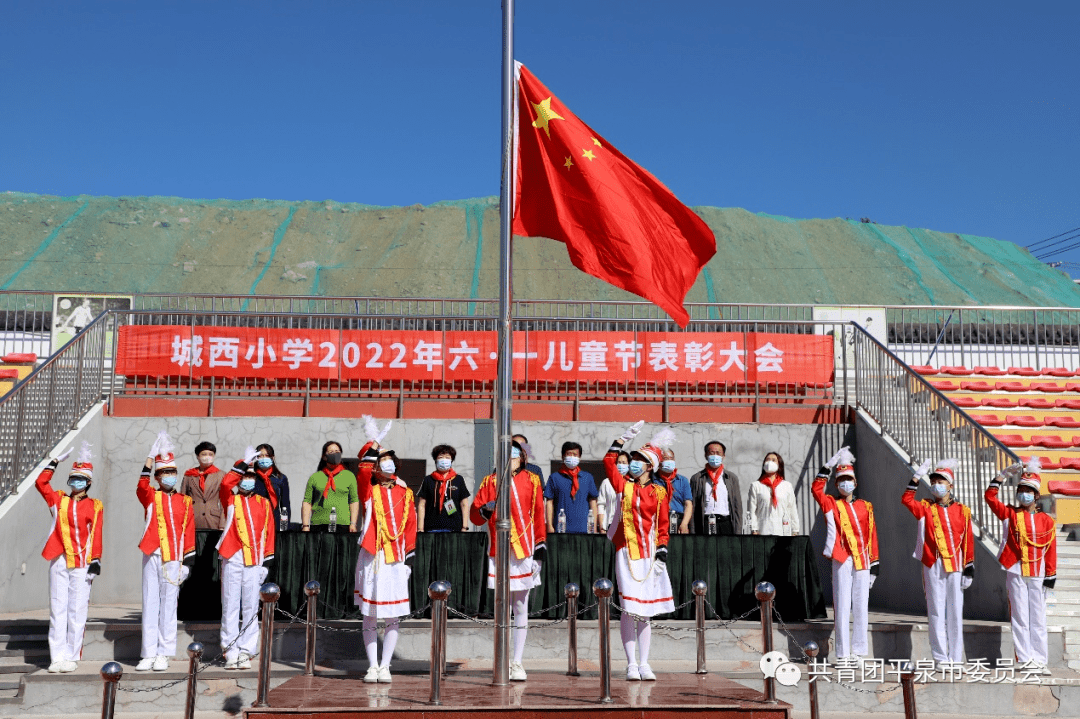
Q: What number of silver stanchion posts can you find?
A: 12